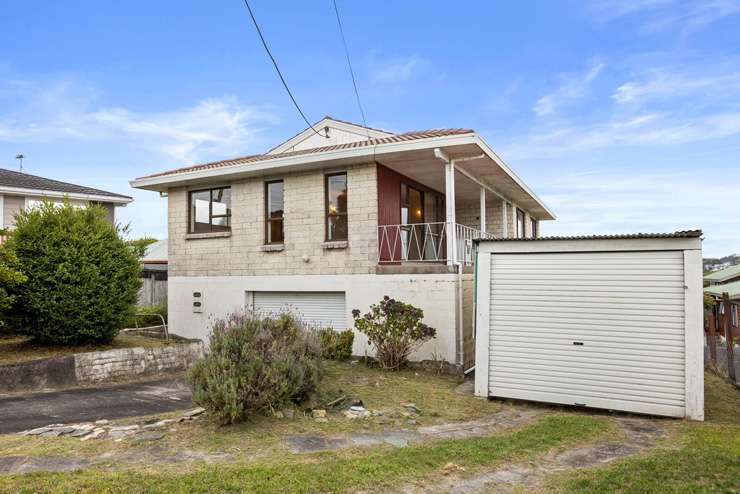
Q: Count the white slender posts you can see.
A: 3